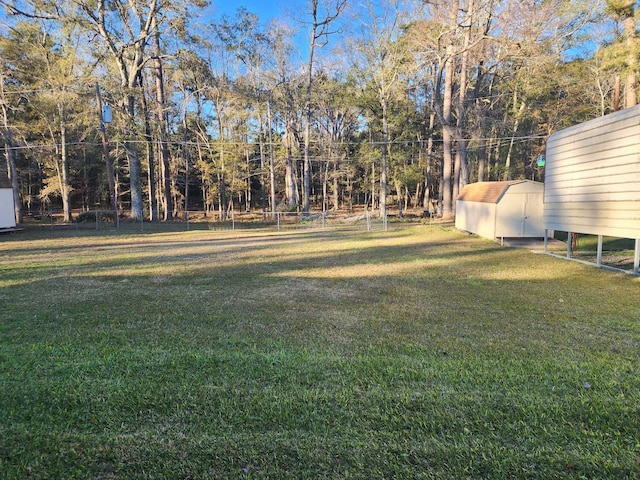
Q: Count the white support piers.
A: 4